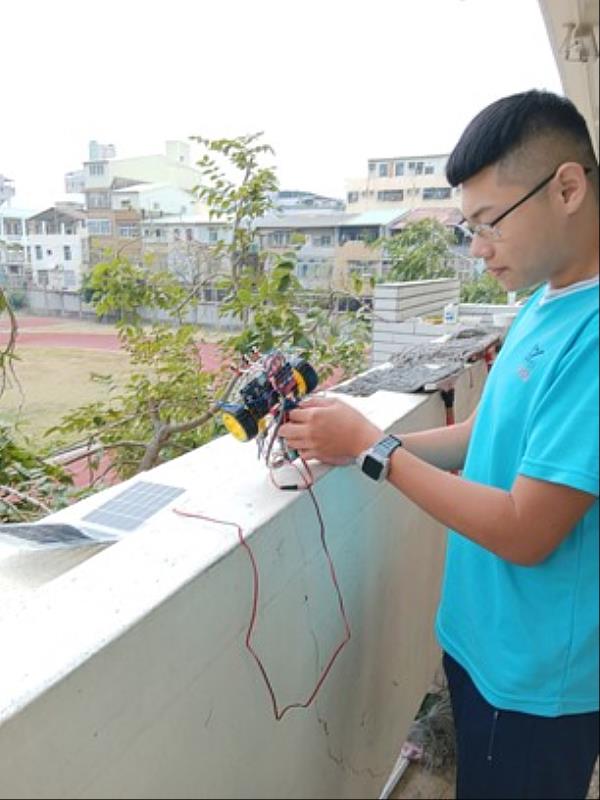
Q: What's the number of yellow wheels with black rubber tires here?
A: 2